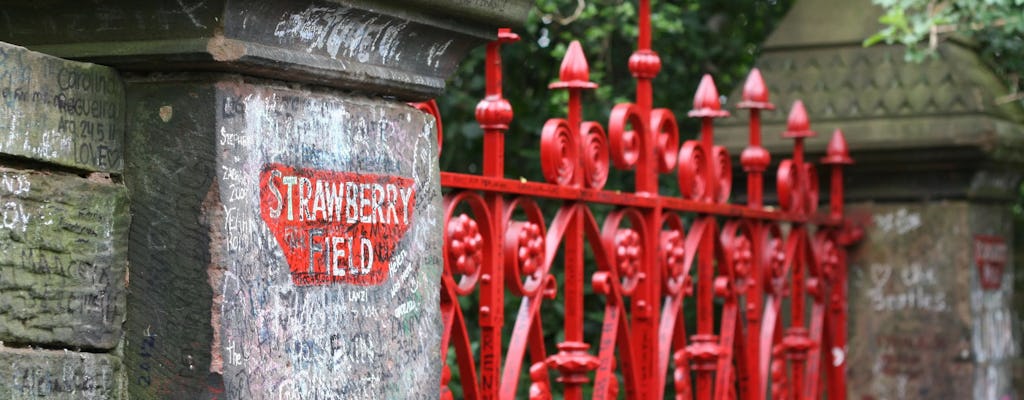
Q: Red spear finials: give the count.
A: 5